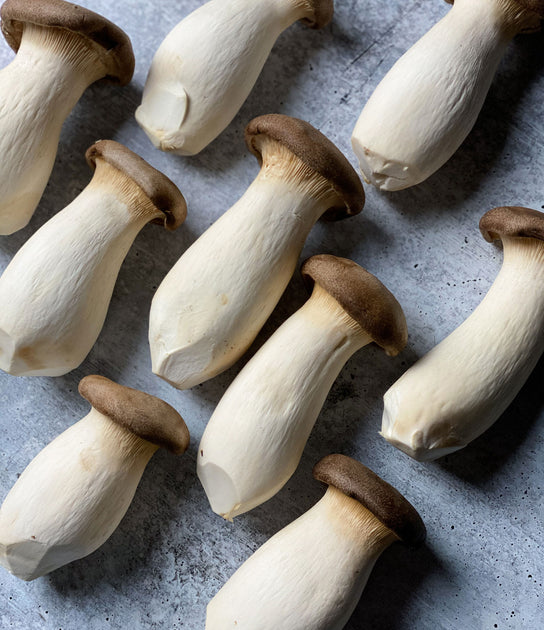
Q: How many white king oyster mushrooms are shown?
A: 9